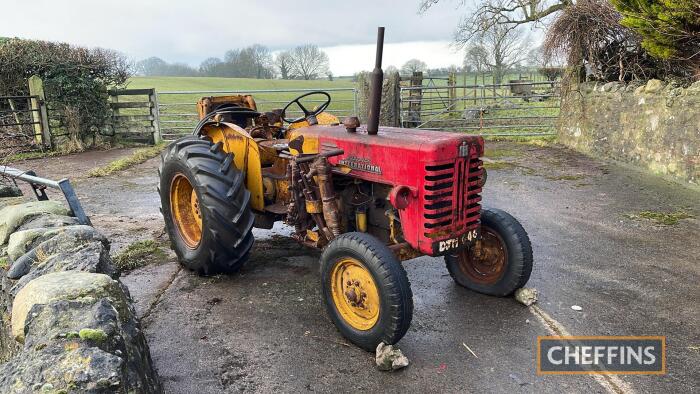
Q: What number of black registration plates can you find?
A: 1